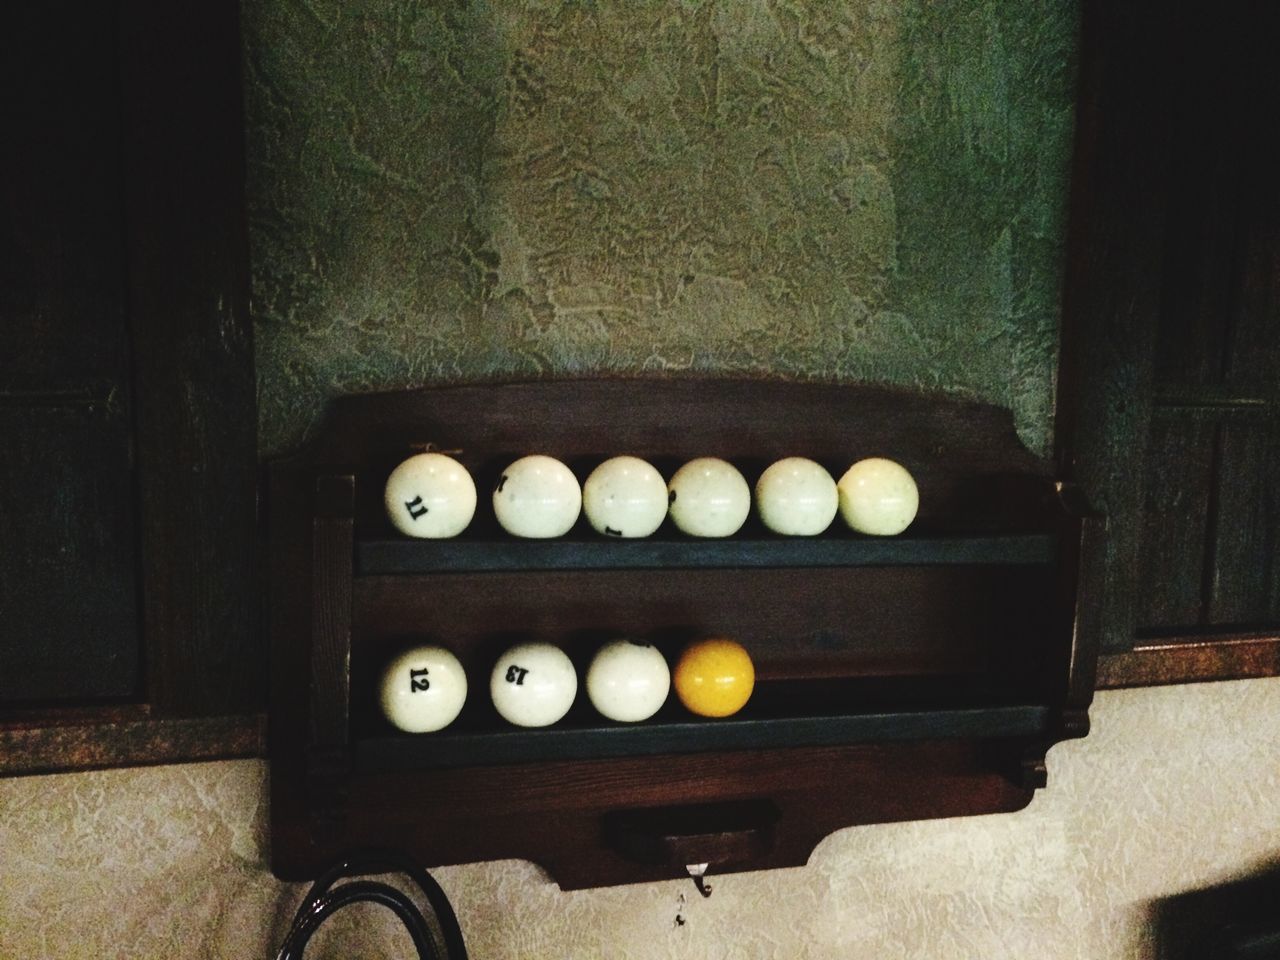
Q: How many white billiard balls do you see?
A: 9